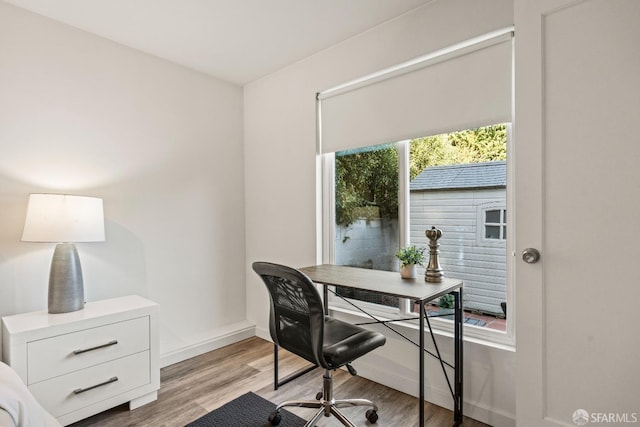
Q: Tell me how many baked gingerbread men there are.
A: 0